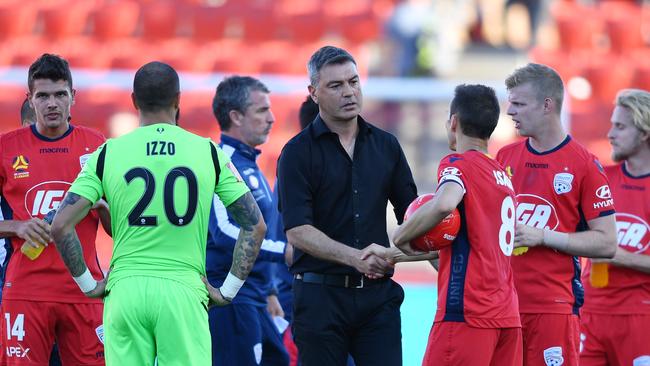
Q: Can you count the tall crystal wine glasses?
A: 0